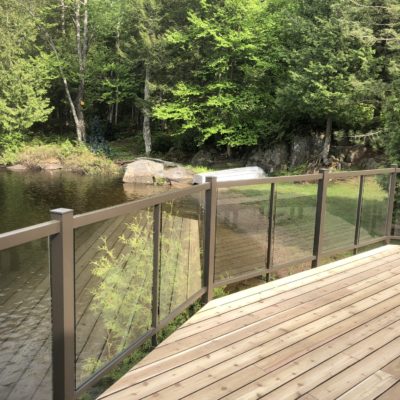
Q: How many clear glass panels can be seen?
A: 7